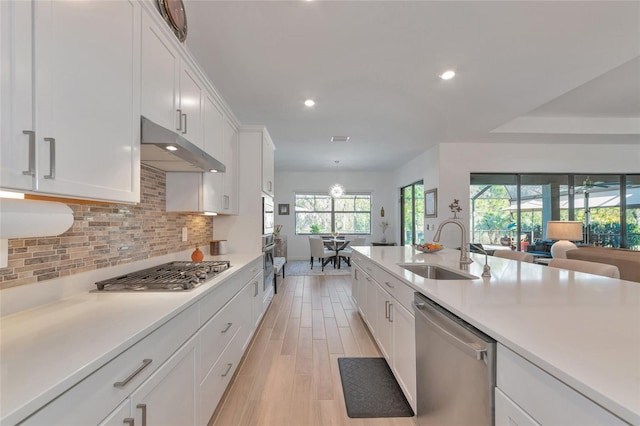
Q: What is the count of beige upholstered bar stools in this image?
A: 2